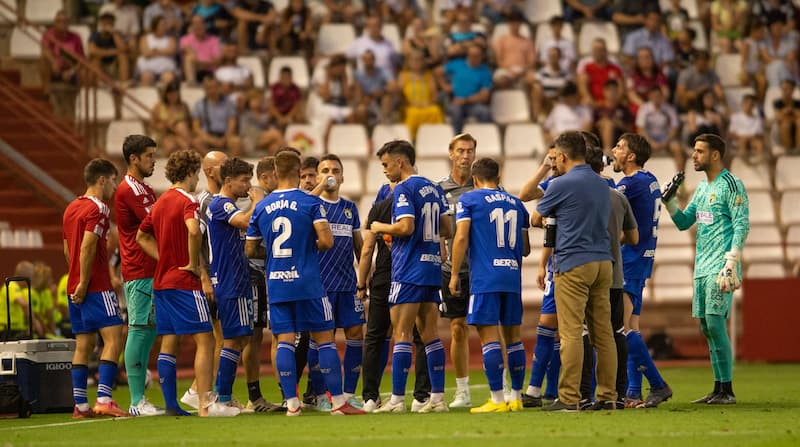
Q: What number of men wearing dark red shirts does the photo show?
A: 3